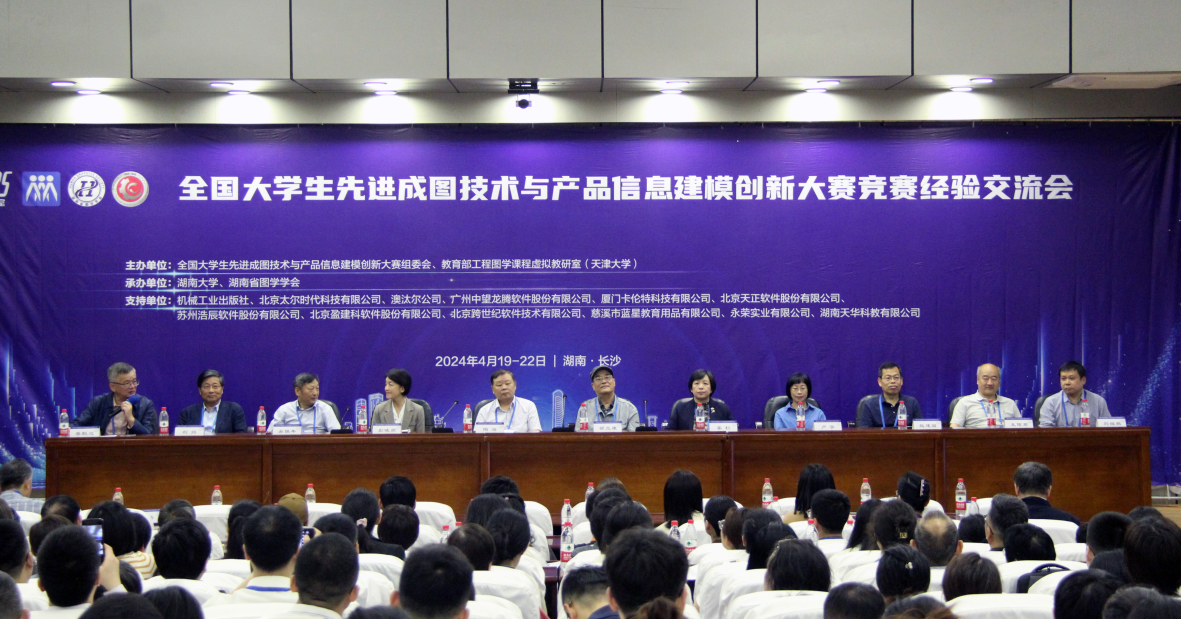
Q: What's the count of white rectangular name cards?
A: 11